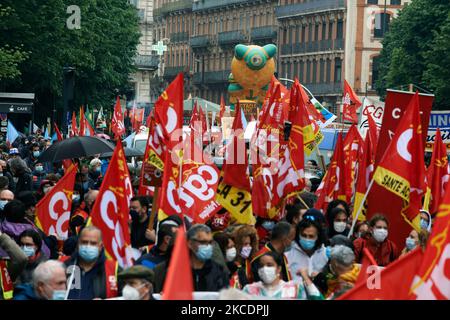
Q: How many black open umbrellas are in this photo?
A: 2